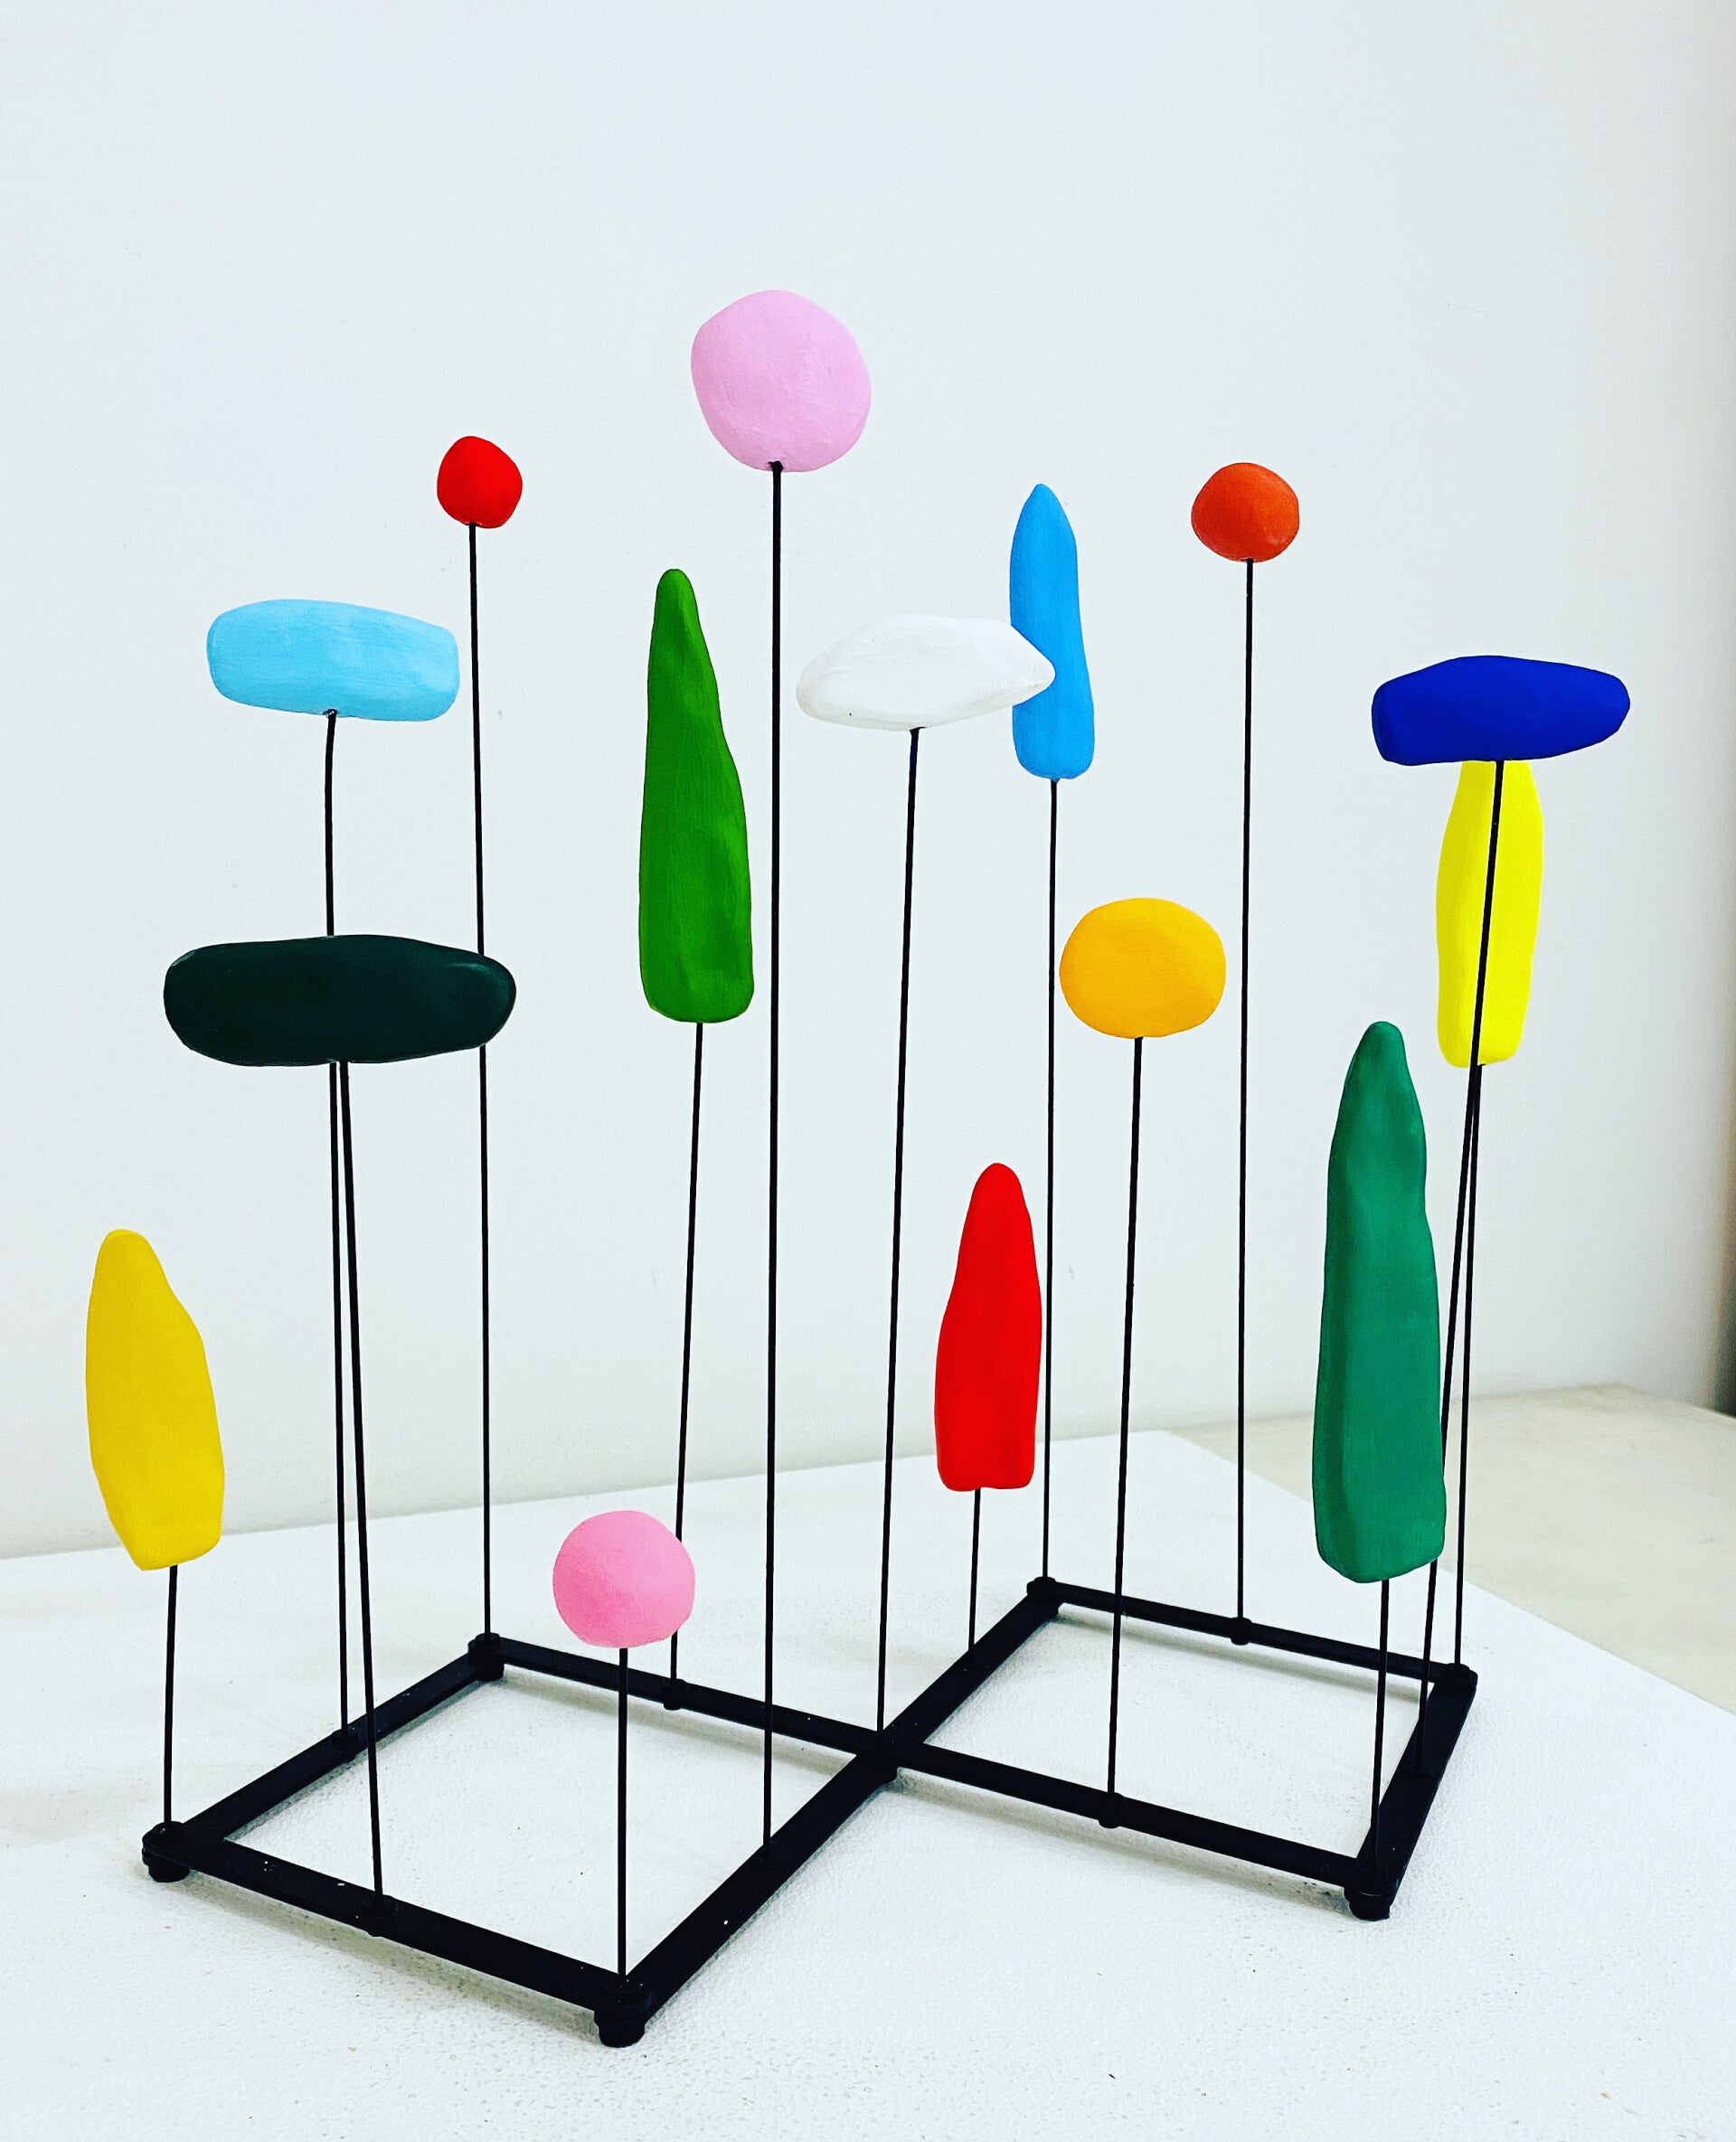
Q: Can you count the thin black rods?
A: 15